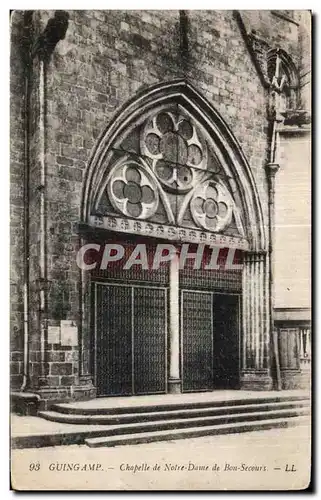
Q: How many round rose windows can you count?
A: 3